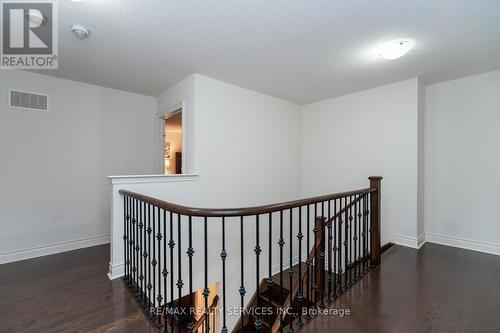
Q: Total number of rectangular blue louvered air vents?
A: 0